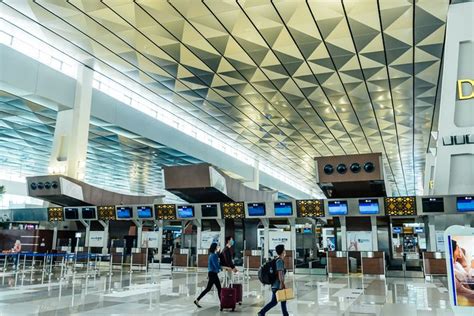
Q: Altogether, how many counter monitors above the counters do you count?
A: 12